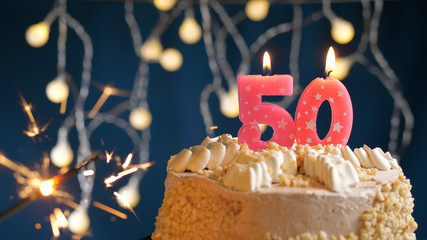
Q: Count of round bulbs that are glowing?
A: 14